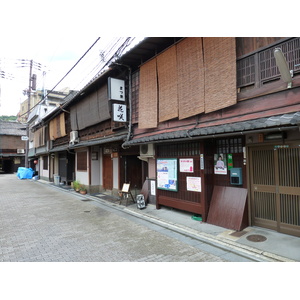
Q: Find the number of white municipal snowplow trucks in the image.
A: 0